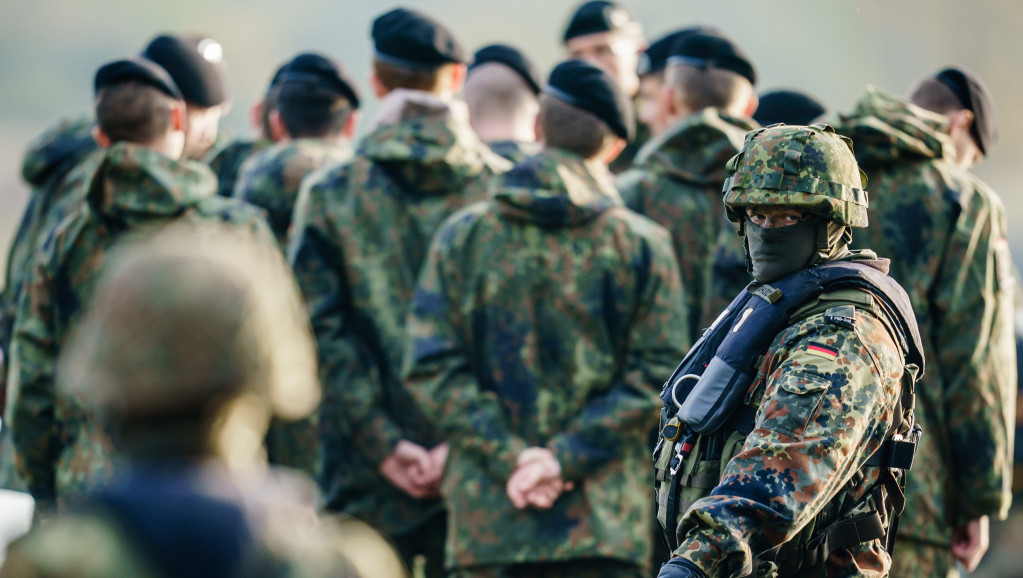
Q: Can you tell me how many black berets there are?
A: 12